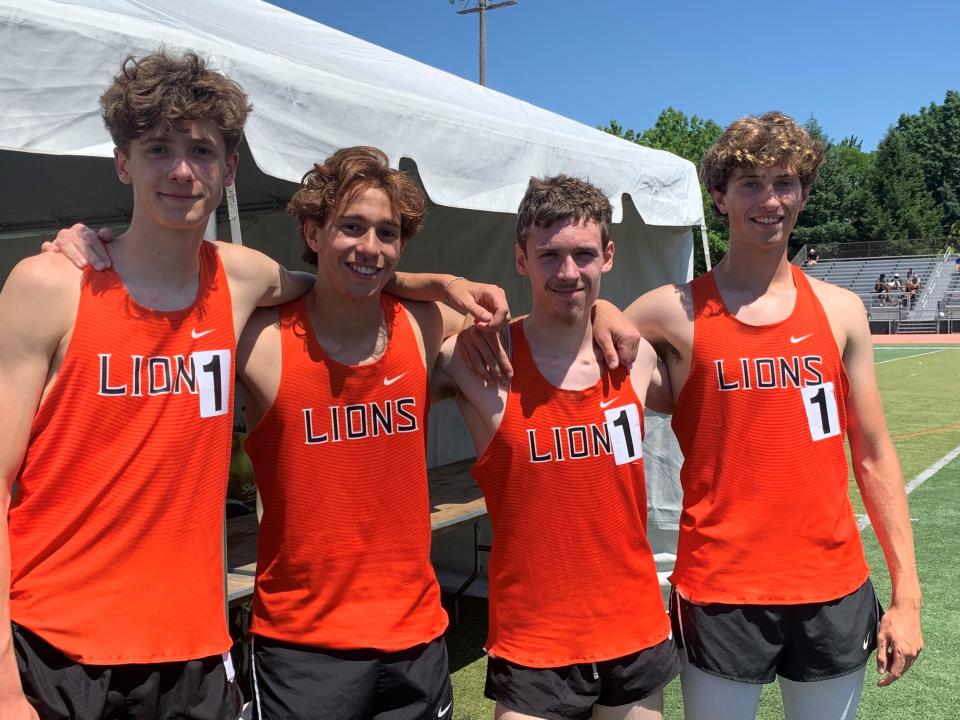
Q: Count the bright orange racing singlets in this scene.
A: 4